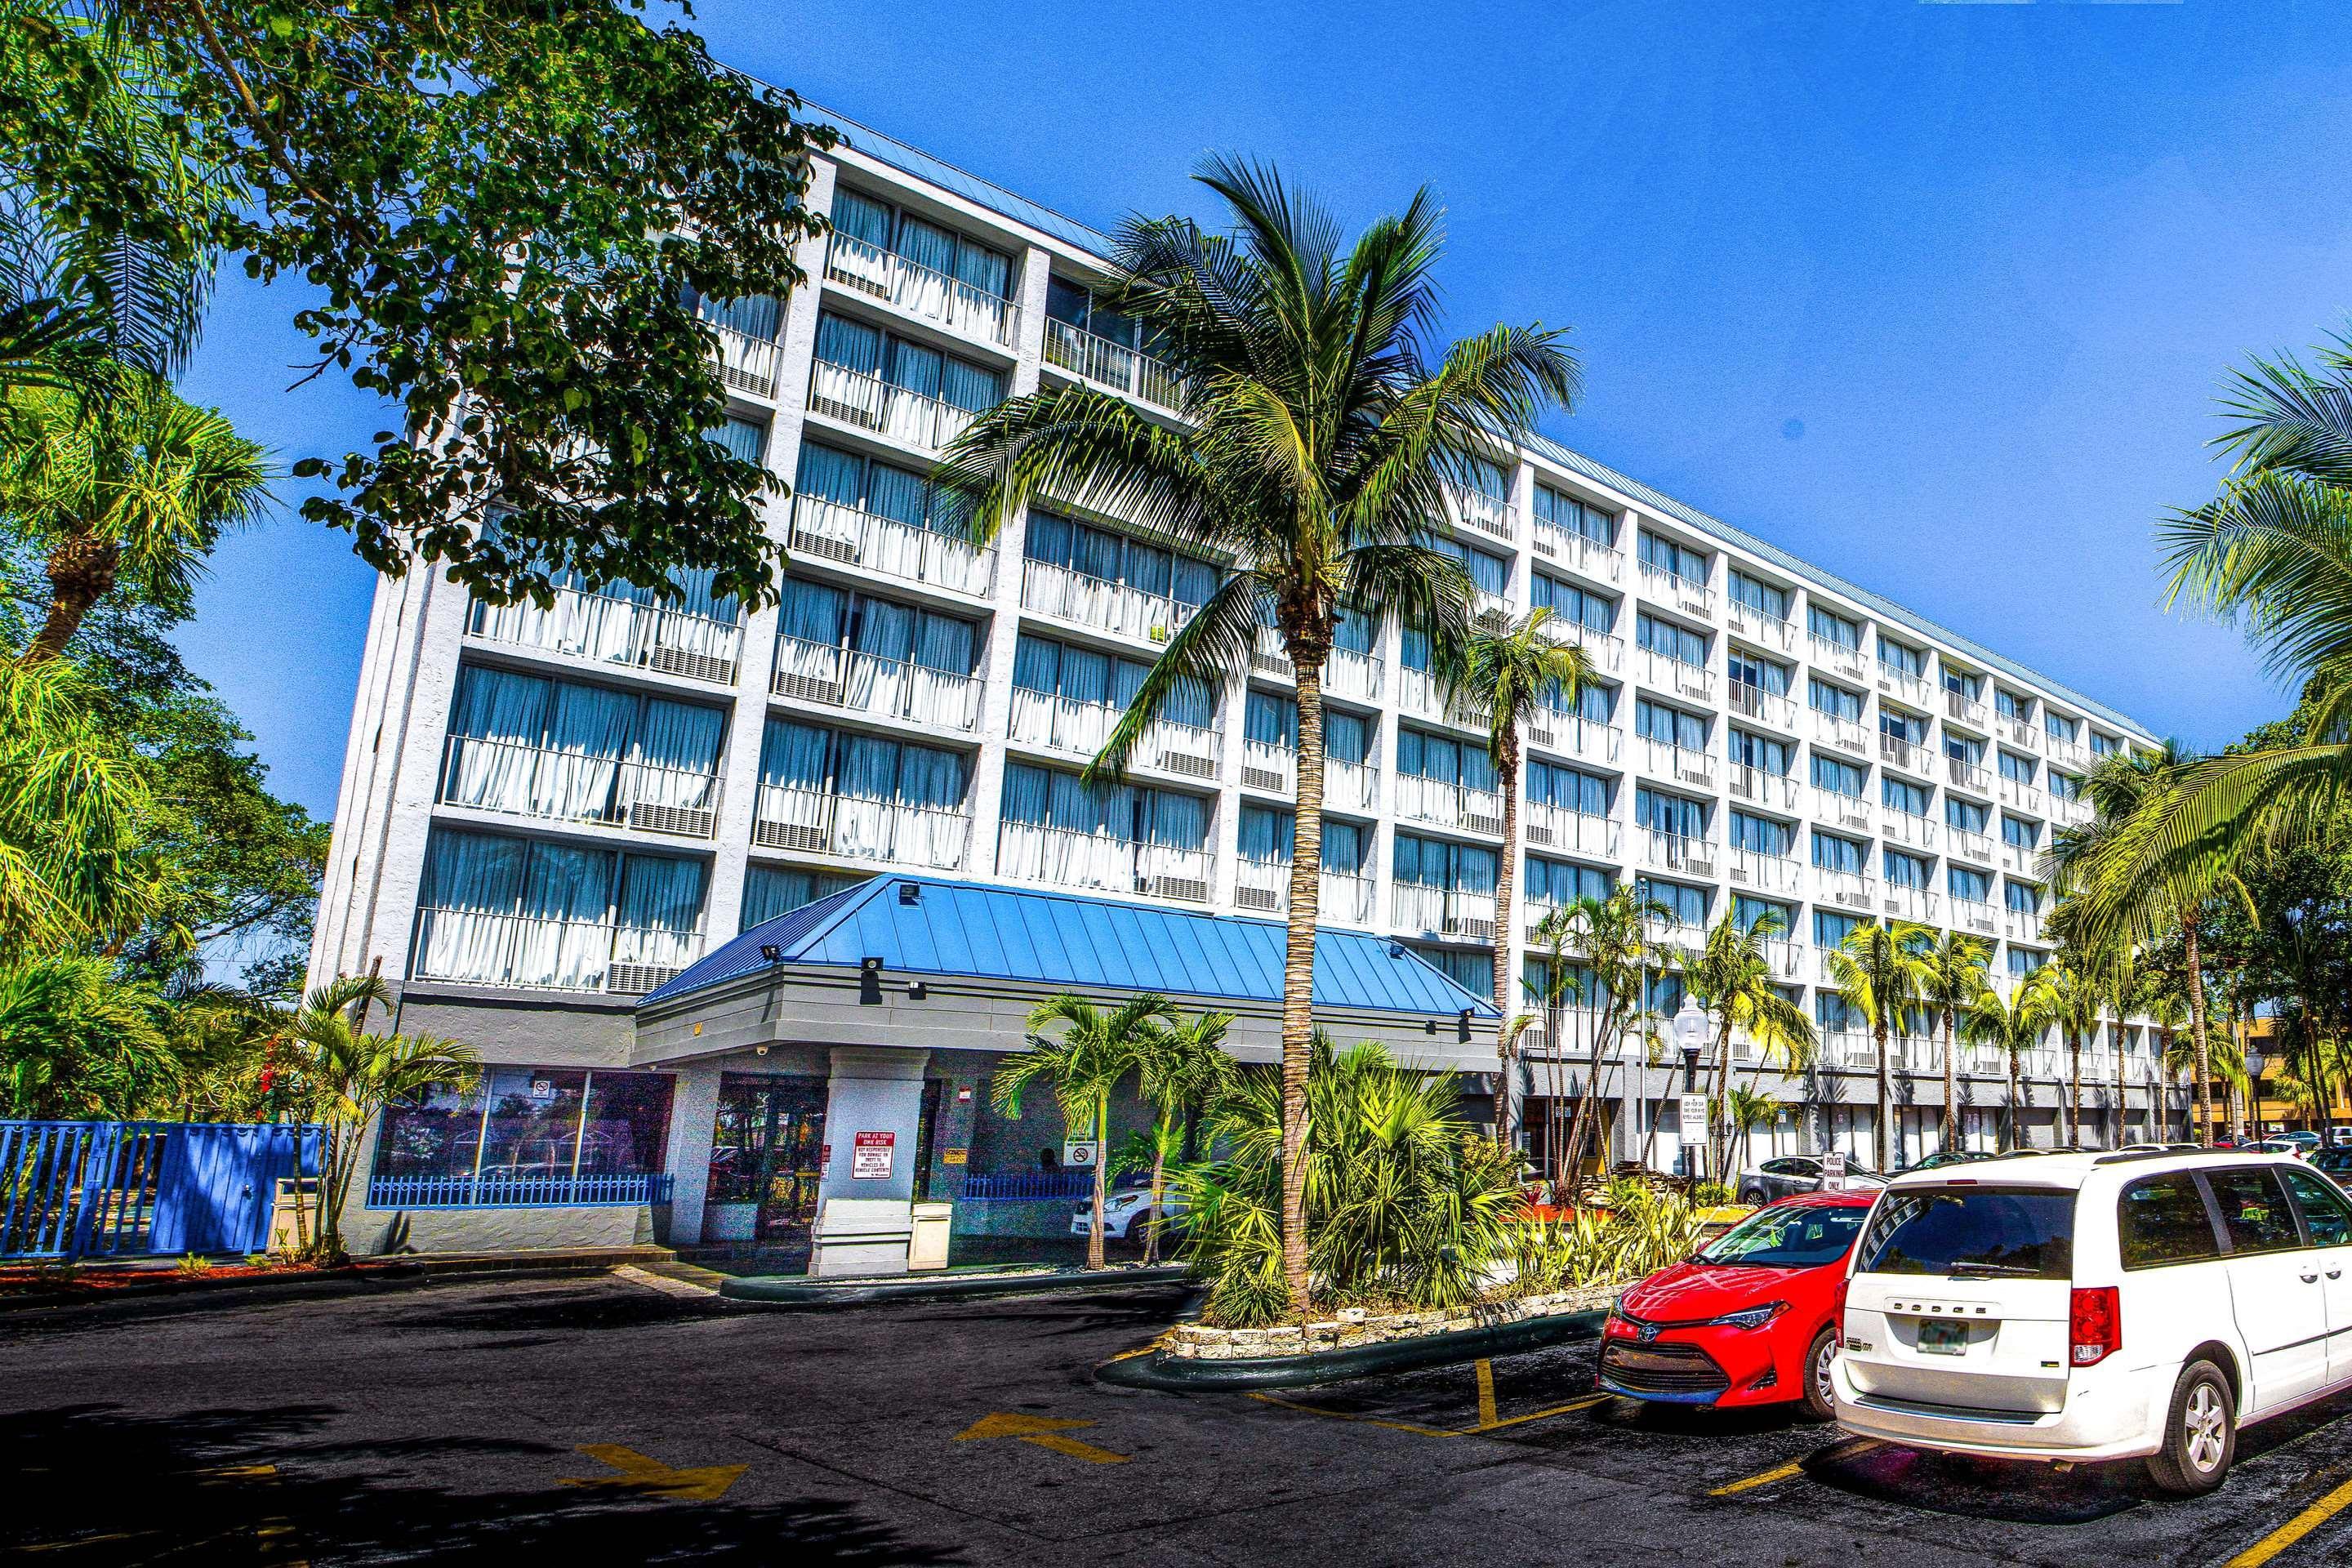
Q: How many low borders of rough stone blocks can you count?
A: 1